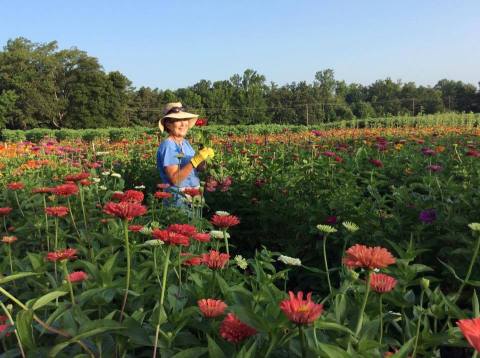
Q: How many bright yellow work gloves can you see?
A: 1